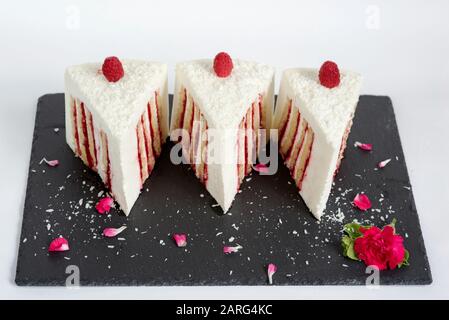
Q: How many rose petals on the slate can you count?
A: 11